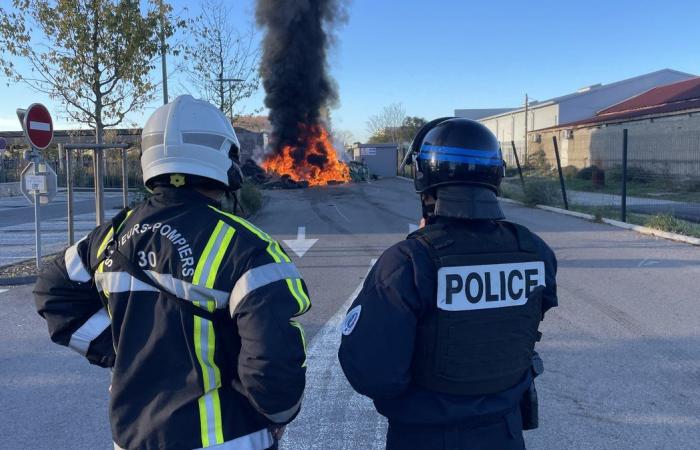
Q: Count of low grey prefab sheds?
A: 1